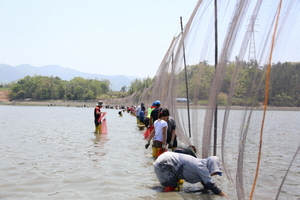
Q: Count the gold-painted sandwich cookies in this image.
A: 0